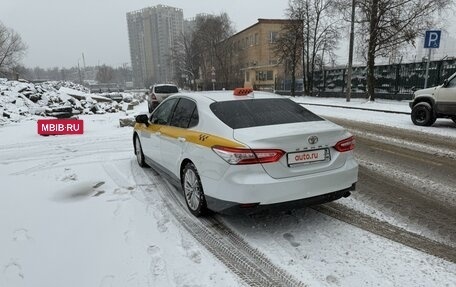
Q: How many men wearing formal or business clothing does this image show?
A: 0